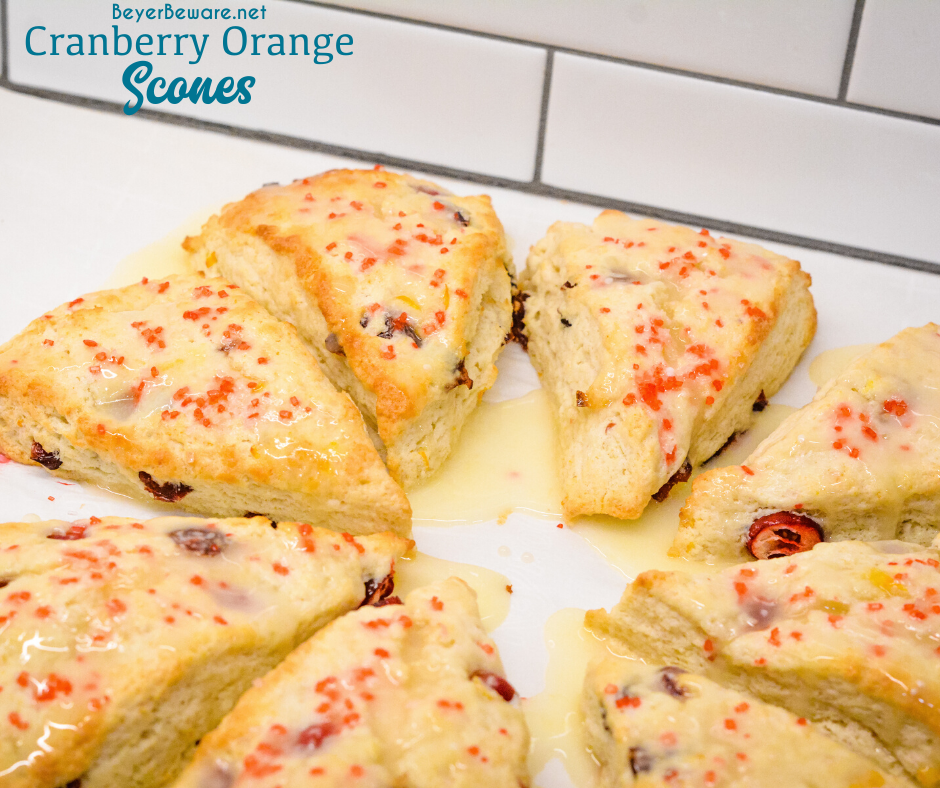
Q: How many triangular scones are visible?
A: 8